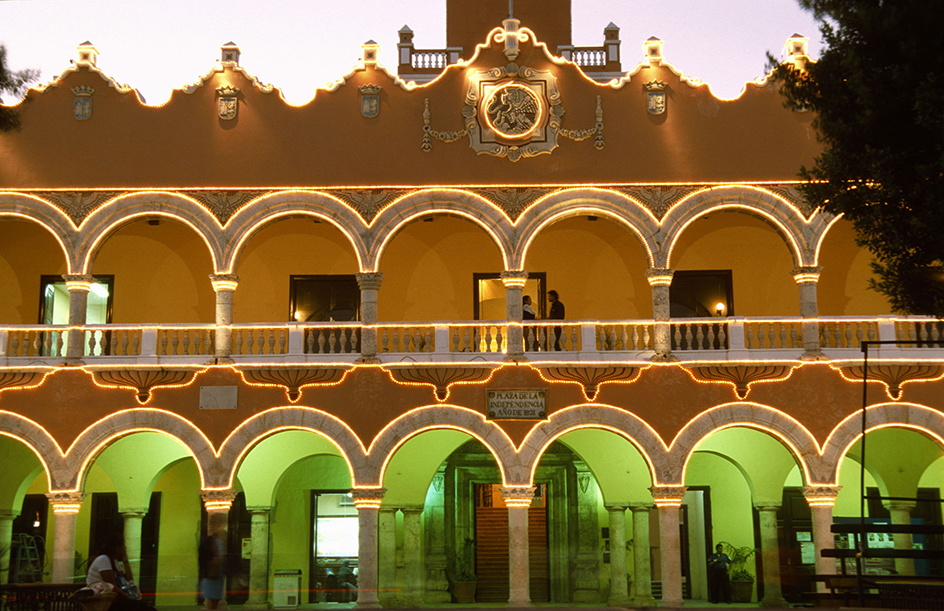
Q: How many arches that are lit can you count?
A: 14